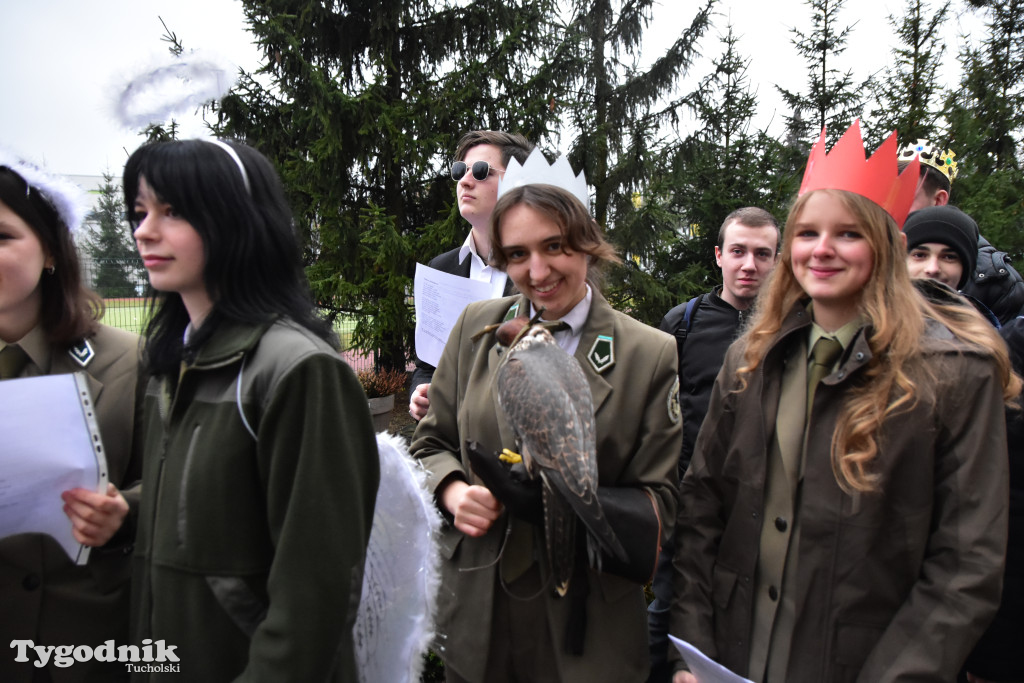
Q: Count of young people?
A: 8